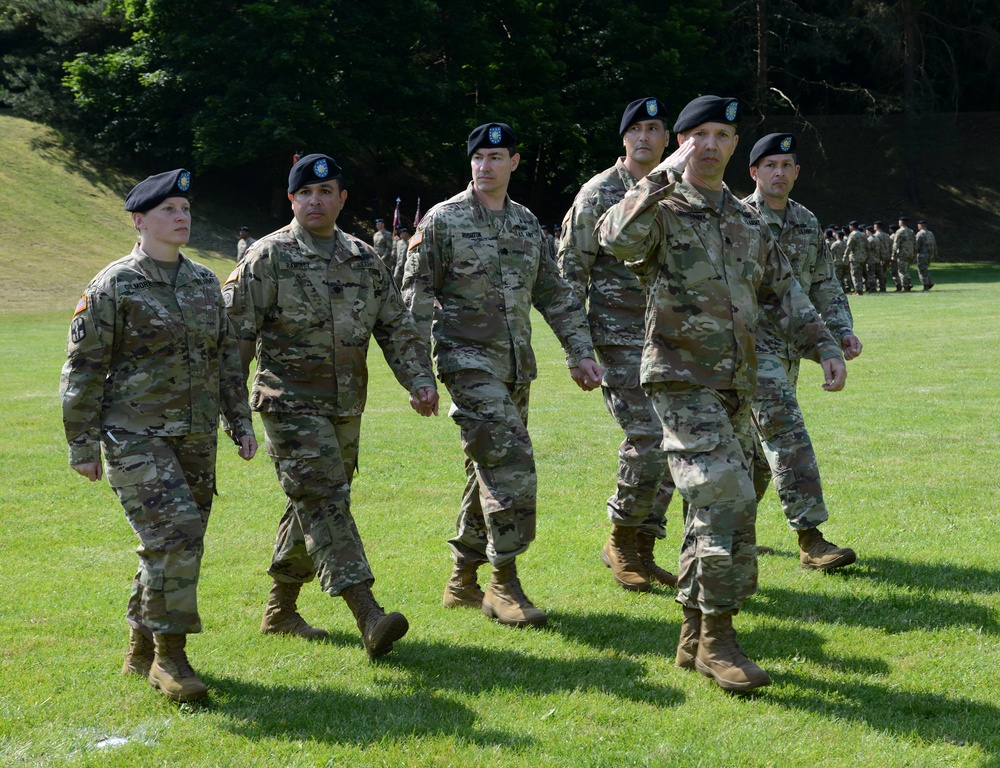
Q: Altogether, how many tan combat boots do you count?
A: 12